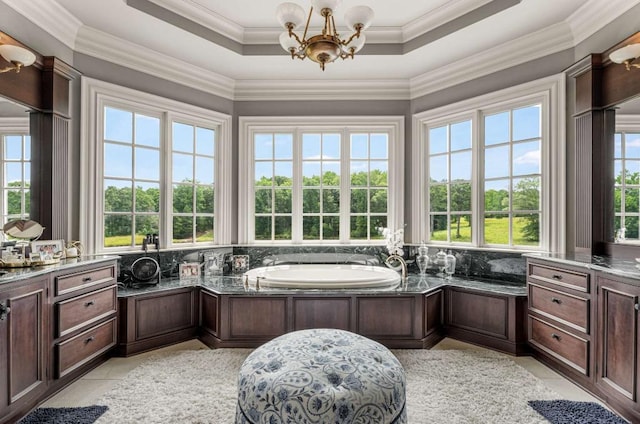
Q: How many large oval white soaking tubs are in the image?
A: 1